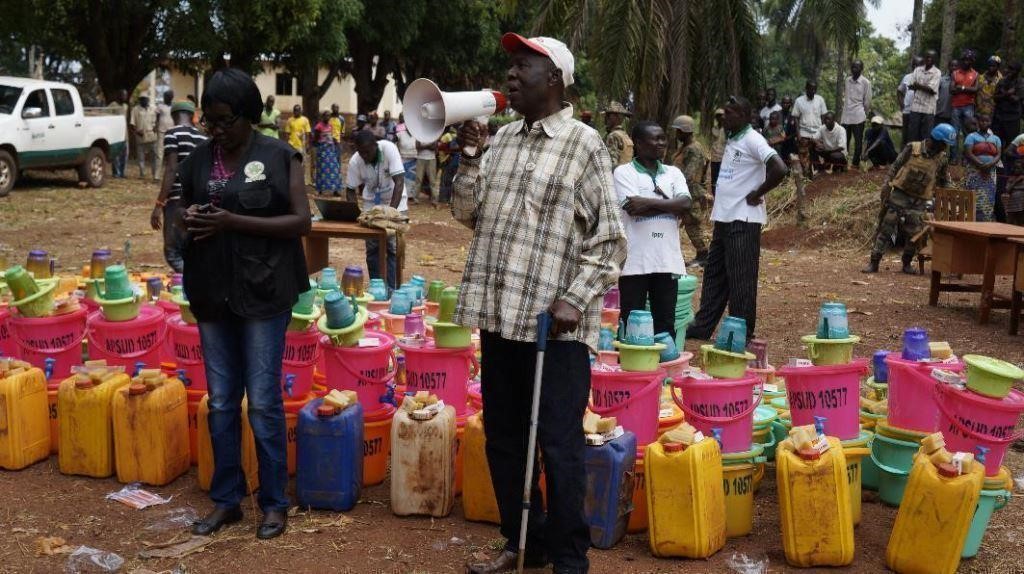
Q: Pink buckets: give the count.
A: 12